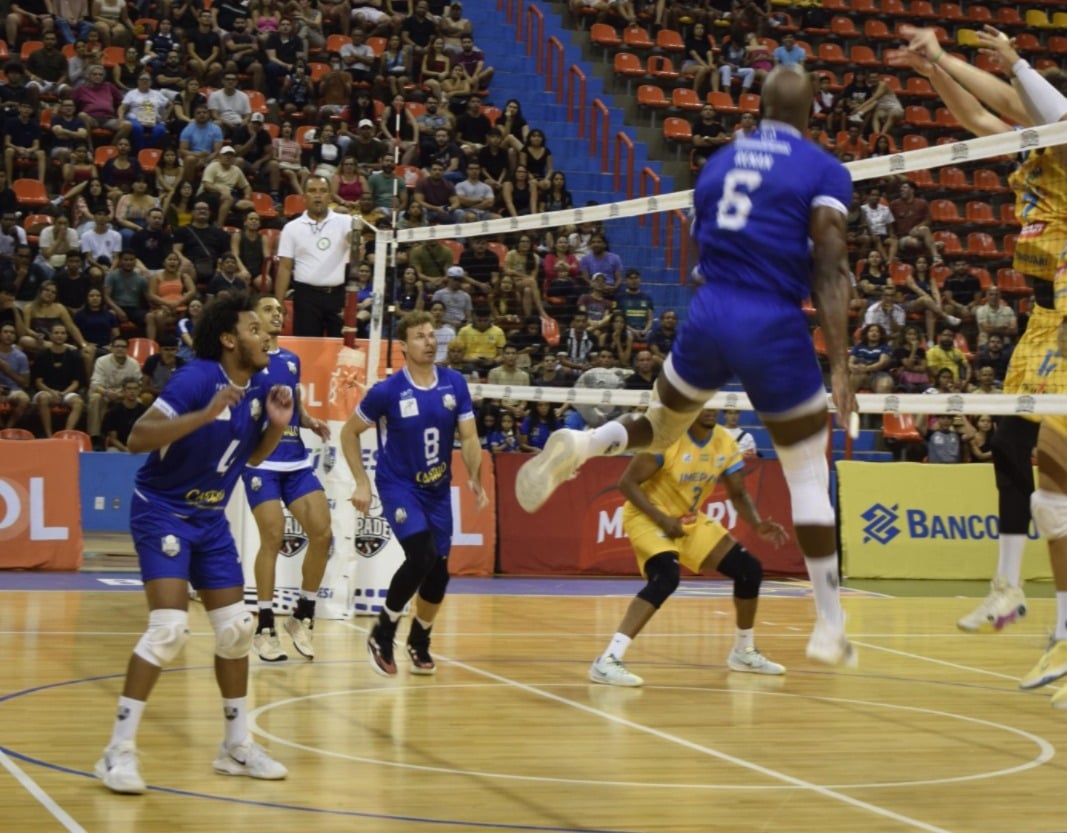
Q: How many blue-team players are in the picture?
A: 4